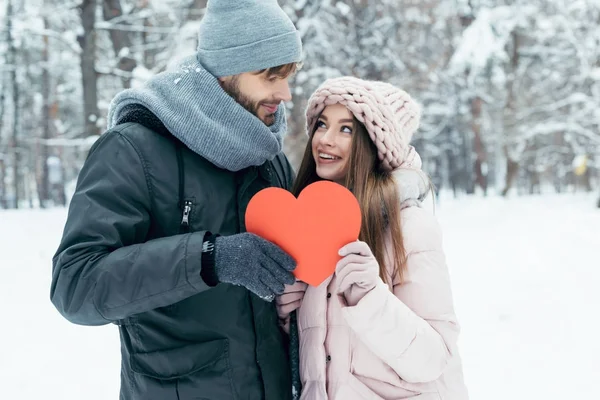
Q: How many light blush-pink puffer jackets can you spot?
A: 1